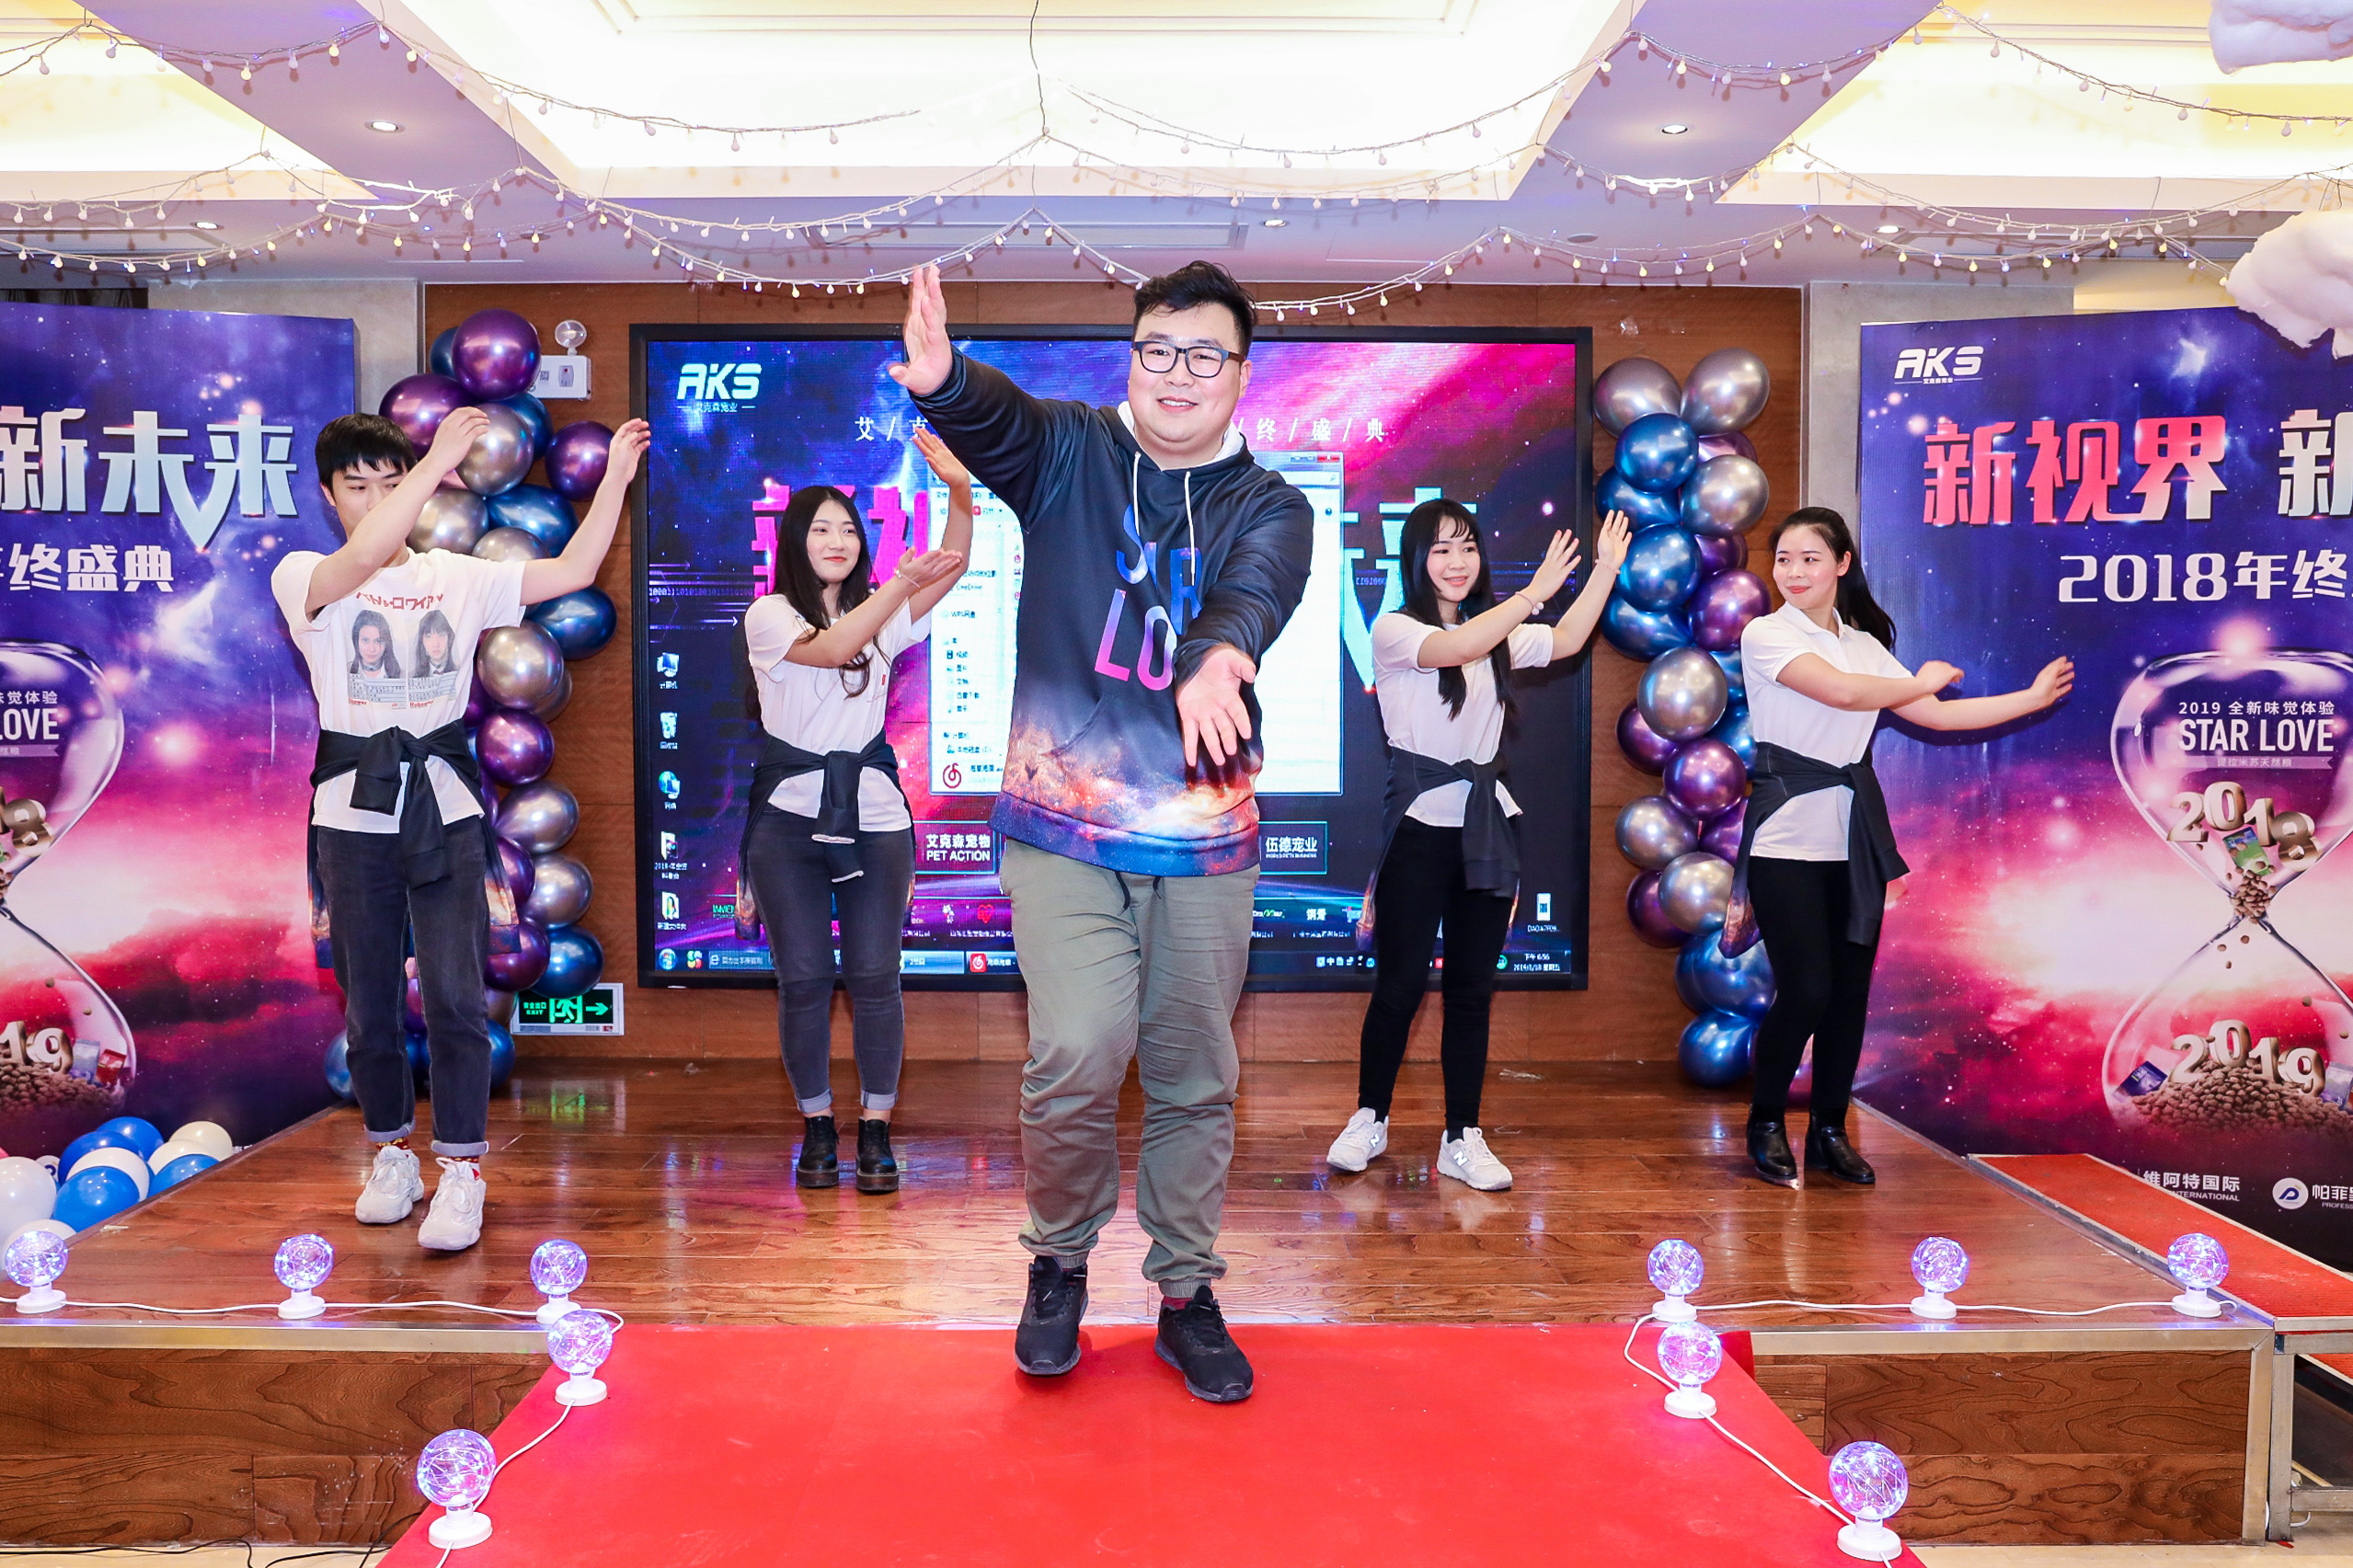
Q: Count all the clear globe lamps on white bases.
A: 10